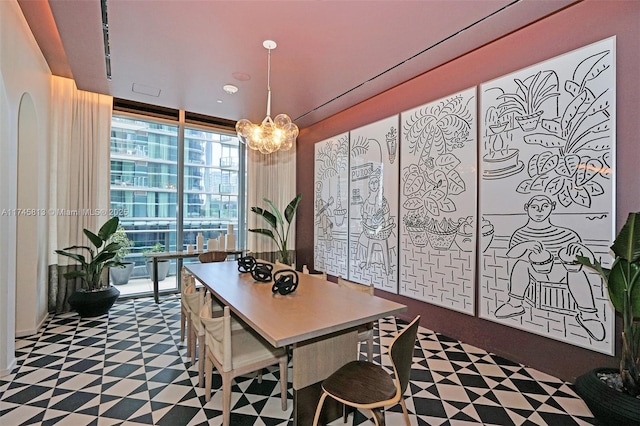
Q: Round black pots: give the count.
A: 2